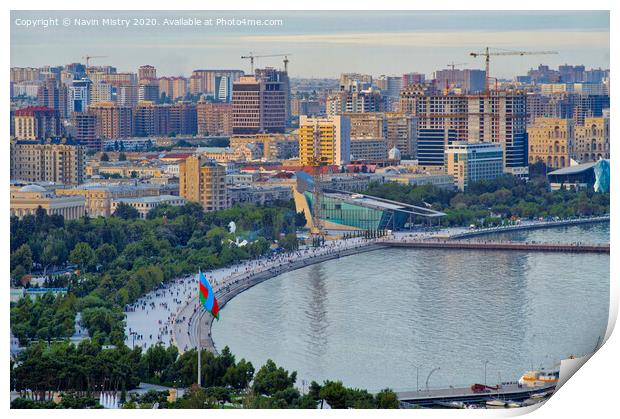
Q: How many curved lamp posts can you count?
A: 1